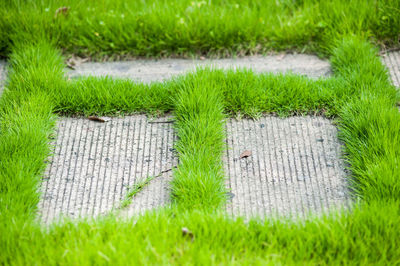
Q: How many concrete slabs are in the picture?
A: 5